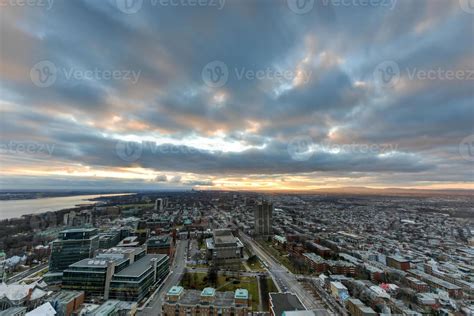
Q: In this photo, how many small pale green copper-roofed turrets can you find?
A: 3